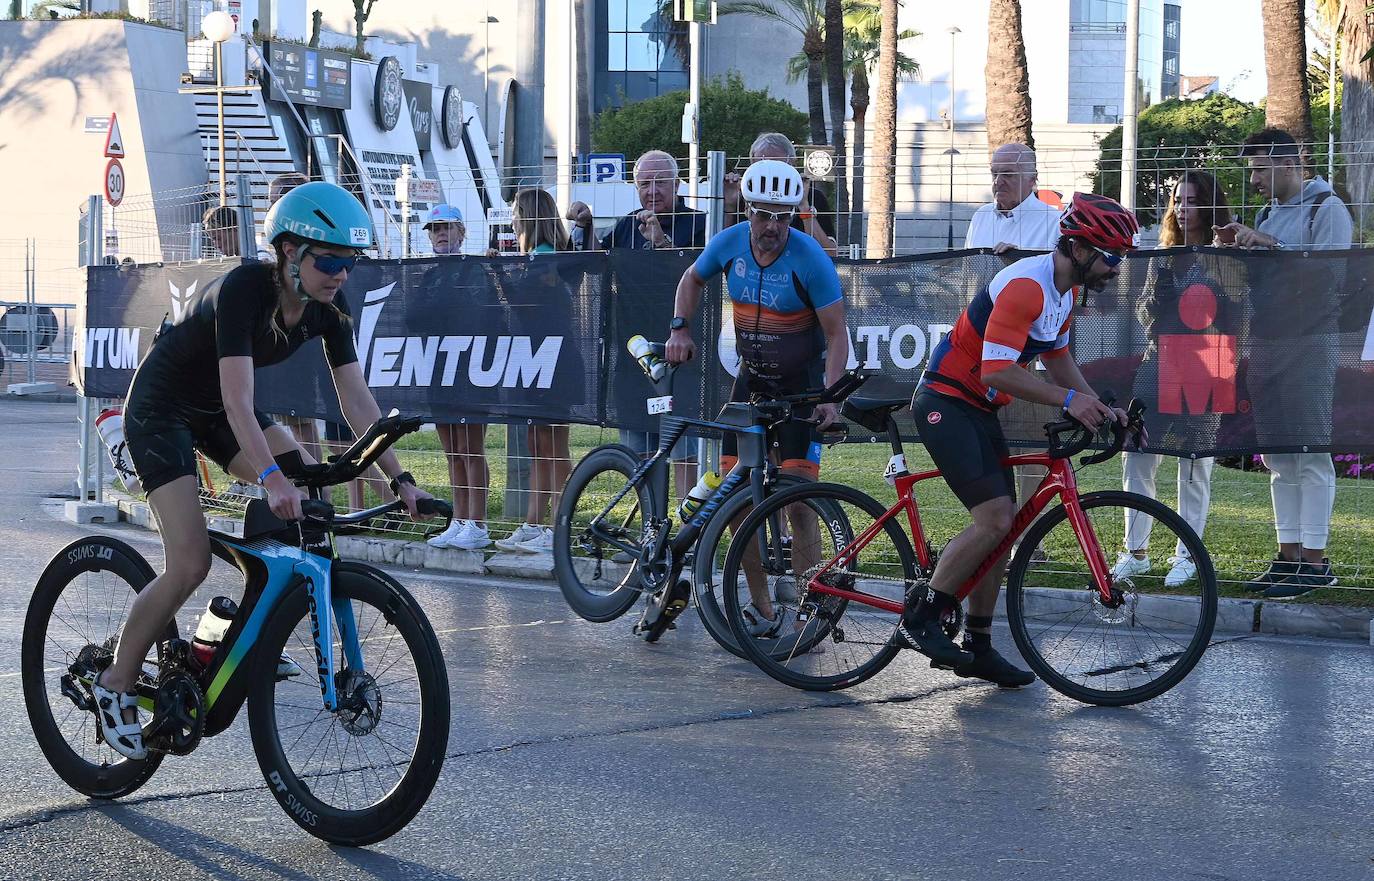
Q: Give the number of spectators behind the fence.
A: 9